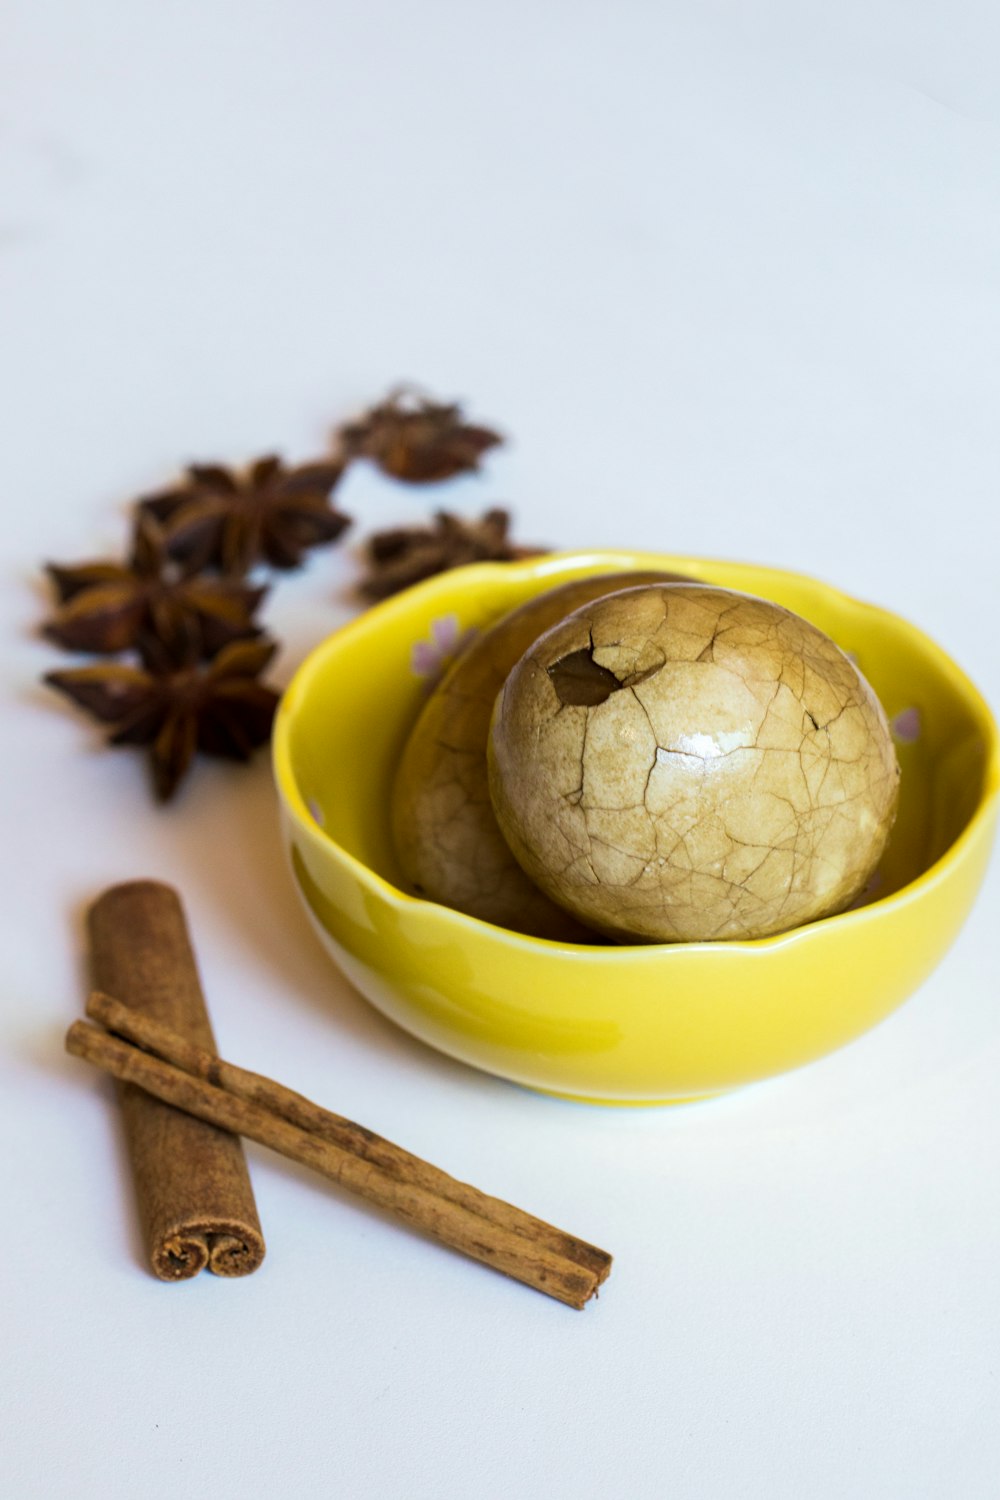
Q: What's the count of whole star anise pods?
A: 5